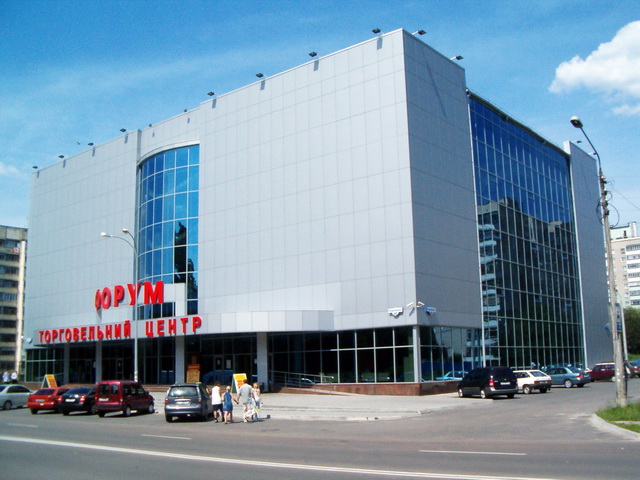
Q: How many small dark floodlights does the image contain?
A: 14